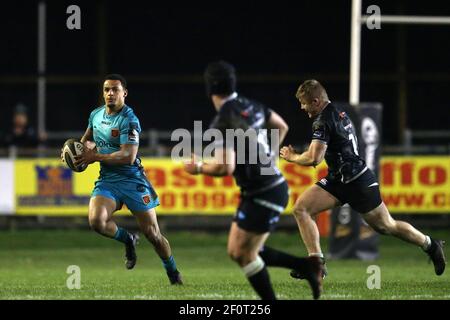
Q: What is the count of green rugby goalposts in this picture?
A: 0